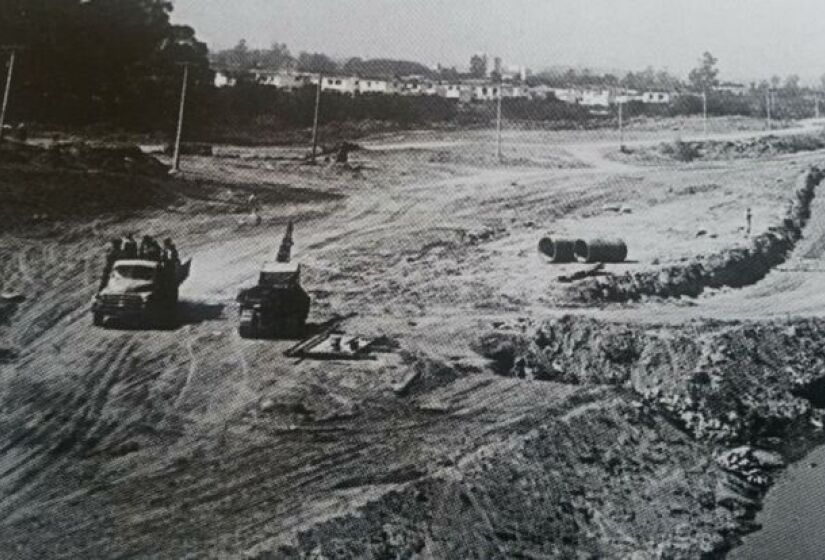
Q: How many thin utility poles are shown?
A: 8